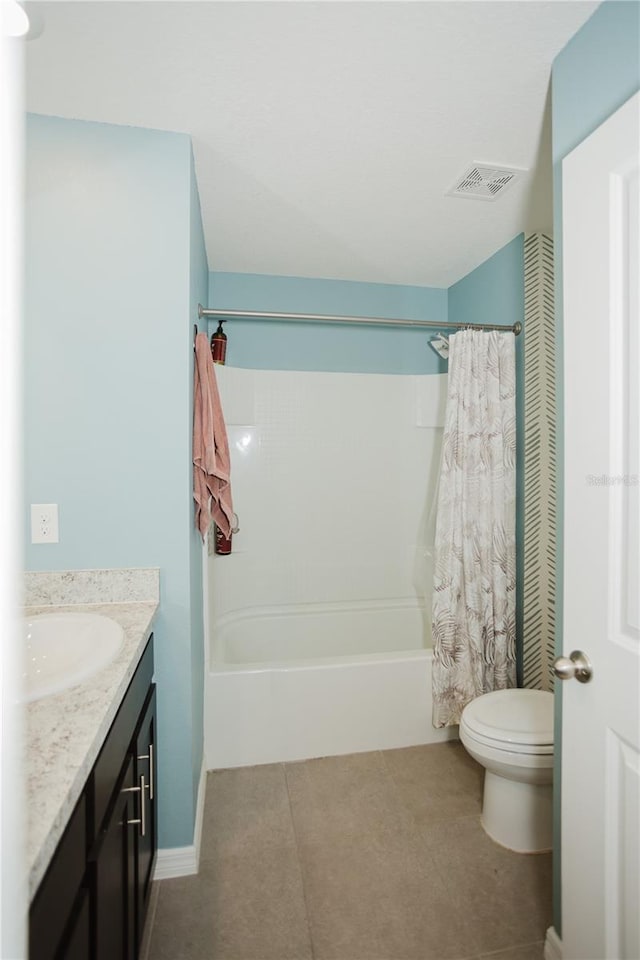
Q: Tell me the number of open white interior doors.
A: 1